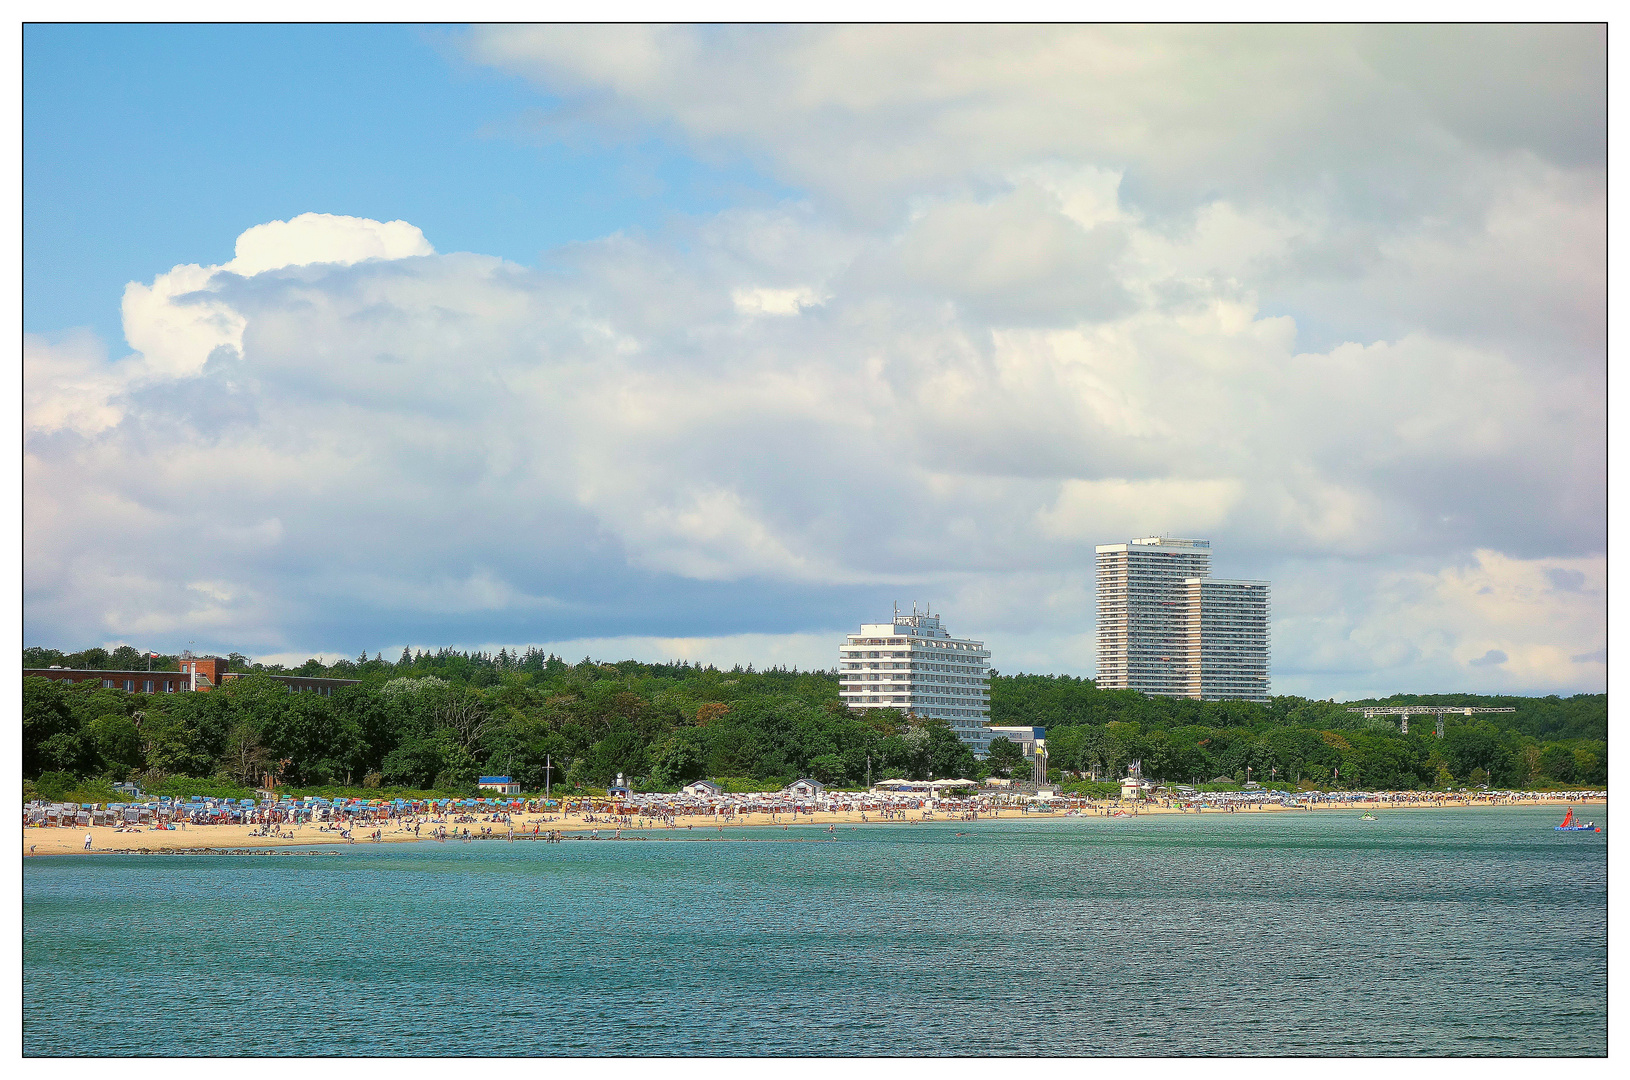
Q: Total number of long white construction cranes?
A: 2